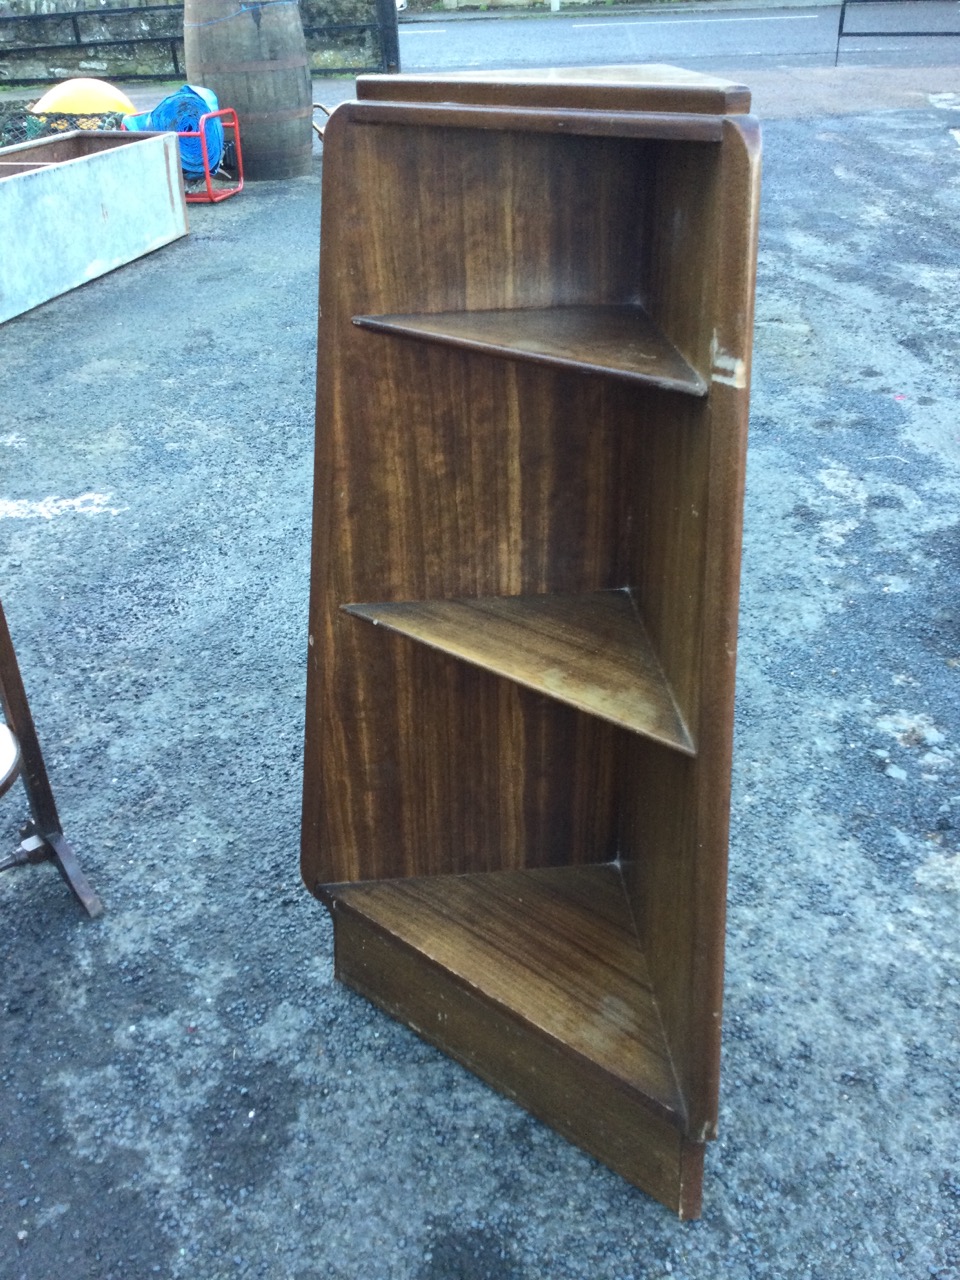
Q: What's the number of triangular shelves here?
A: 3